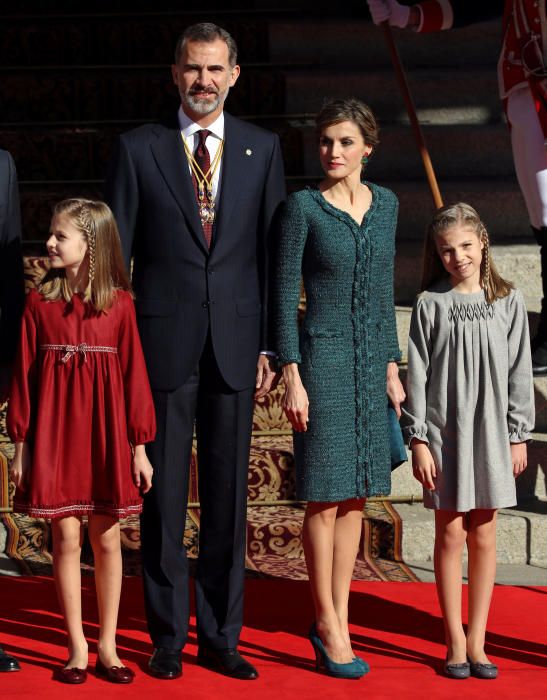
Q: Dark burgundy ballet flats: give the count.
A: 2